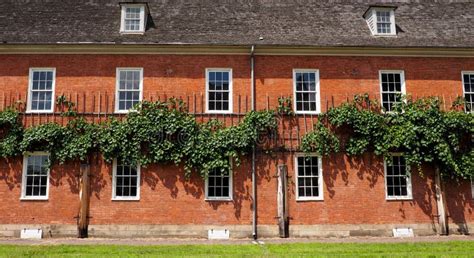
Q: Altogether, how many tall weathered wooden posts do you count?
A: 3